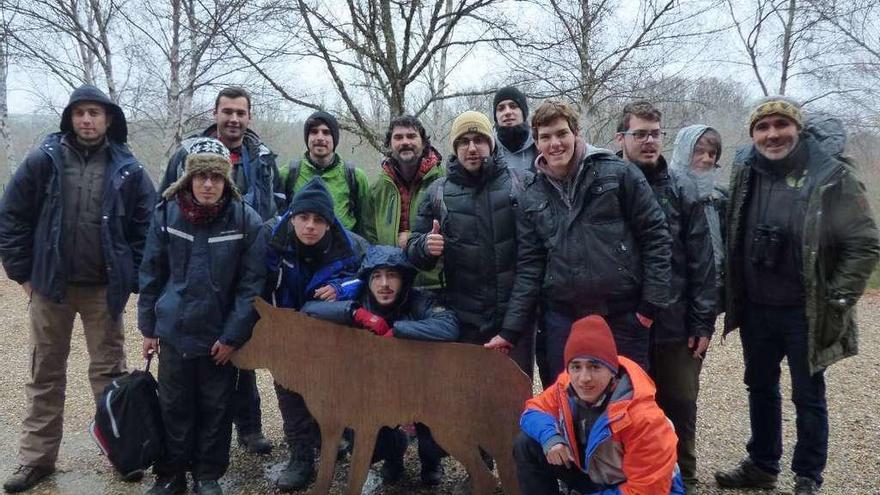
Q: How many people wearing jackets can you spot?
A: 14